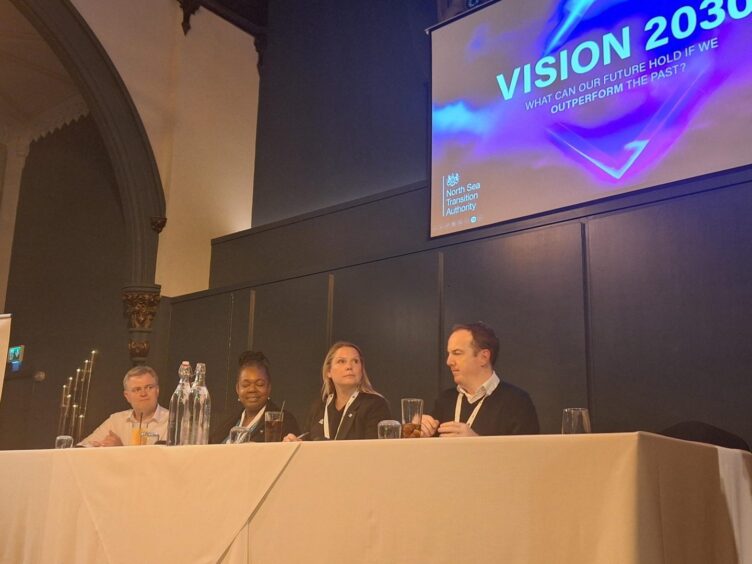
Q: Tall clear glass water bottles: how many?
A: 2